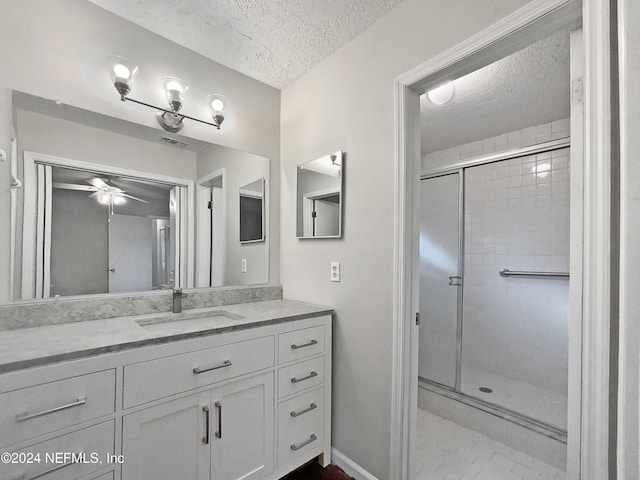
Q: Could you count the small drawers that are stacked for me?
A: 4